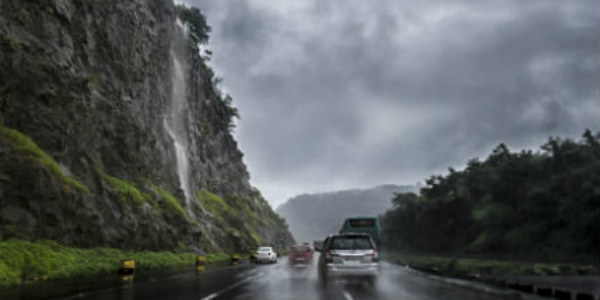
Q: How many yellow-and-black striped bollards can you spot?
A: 3